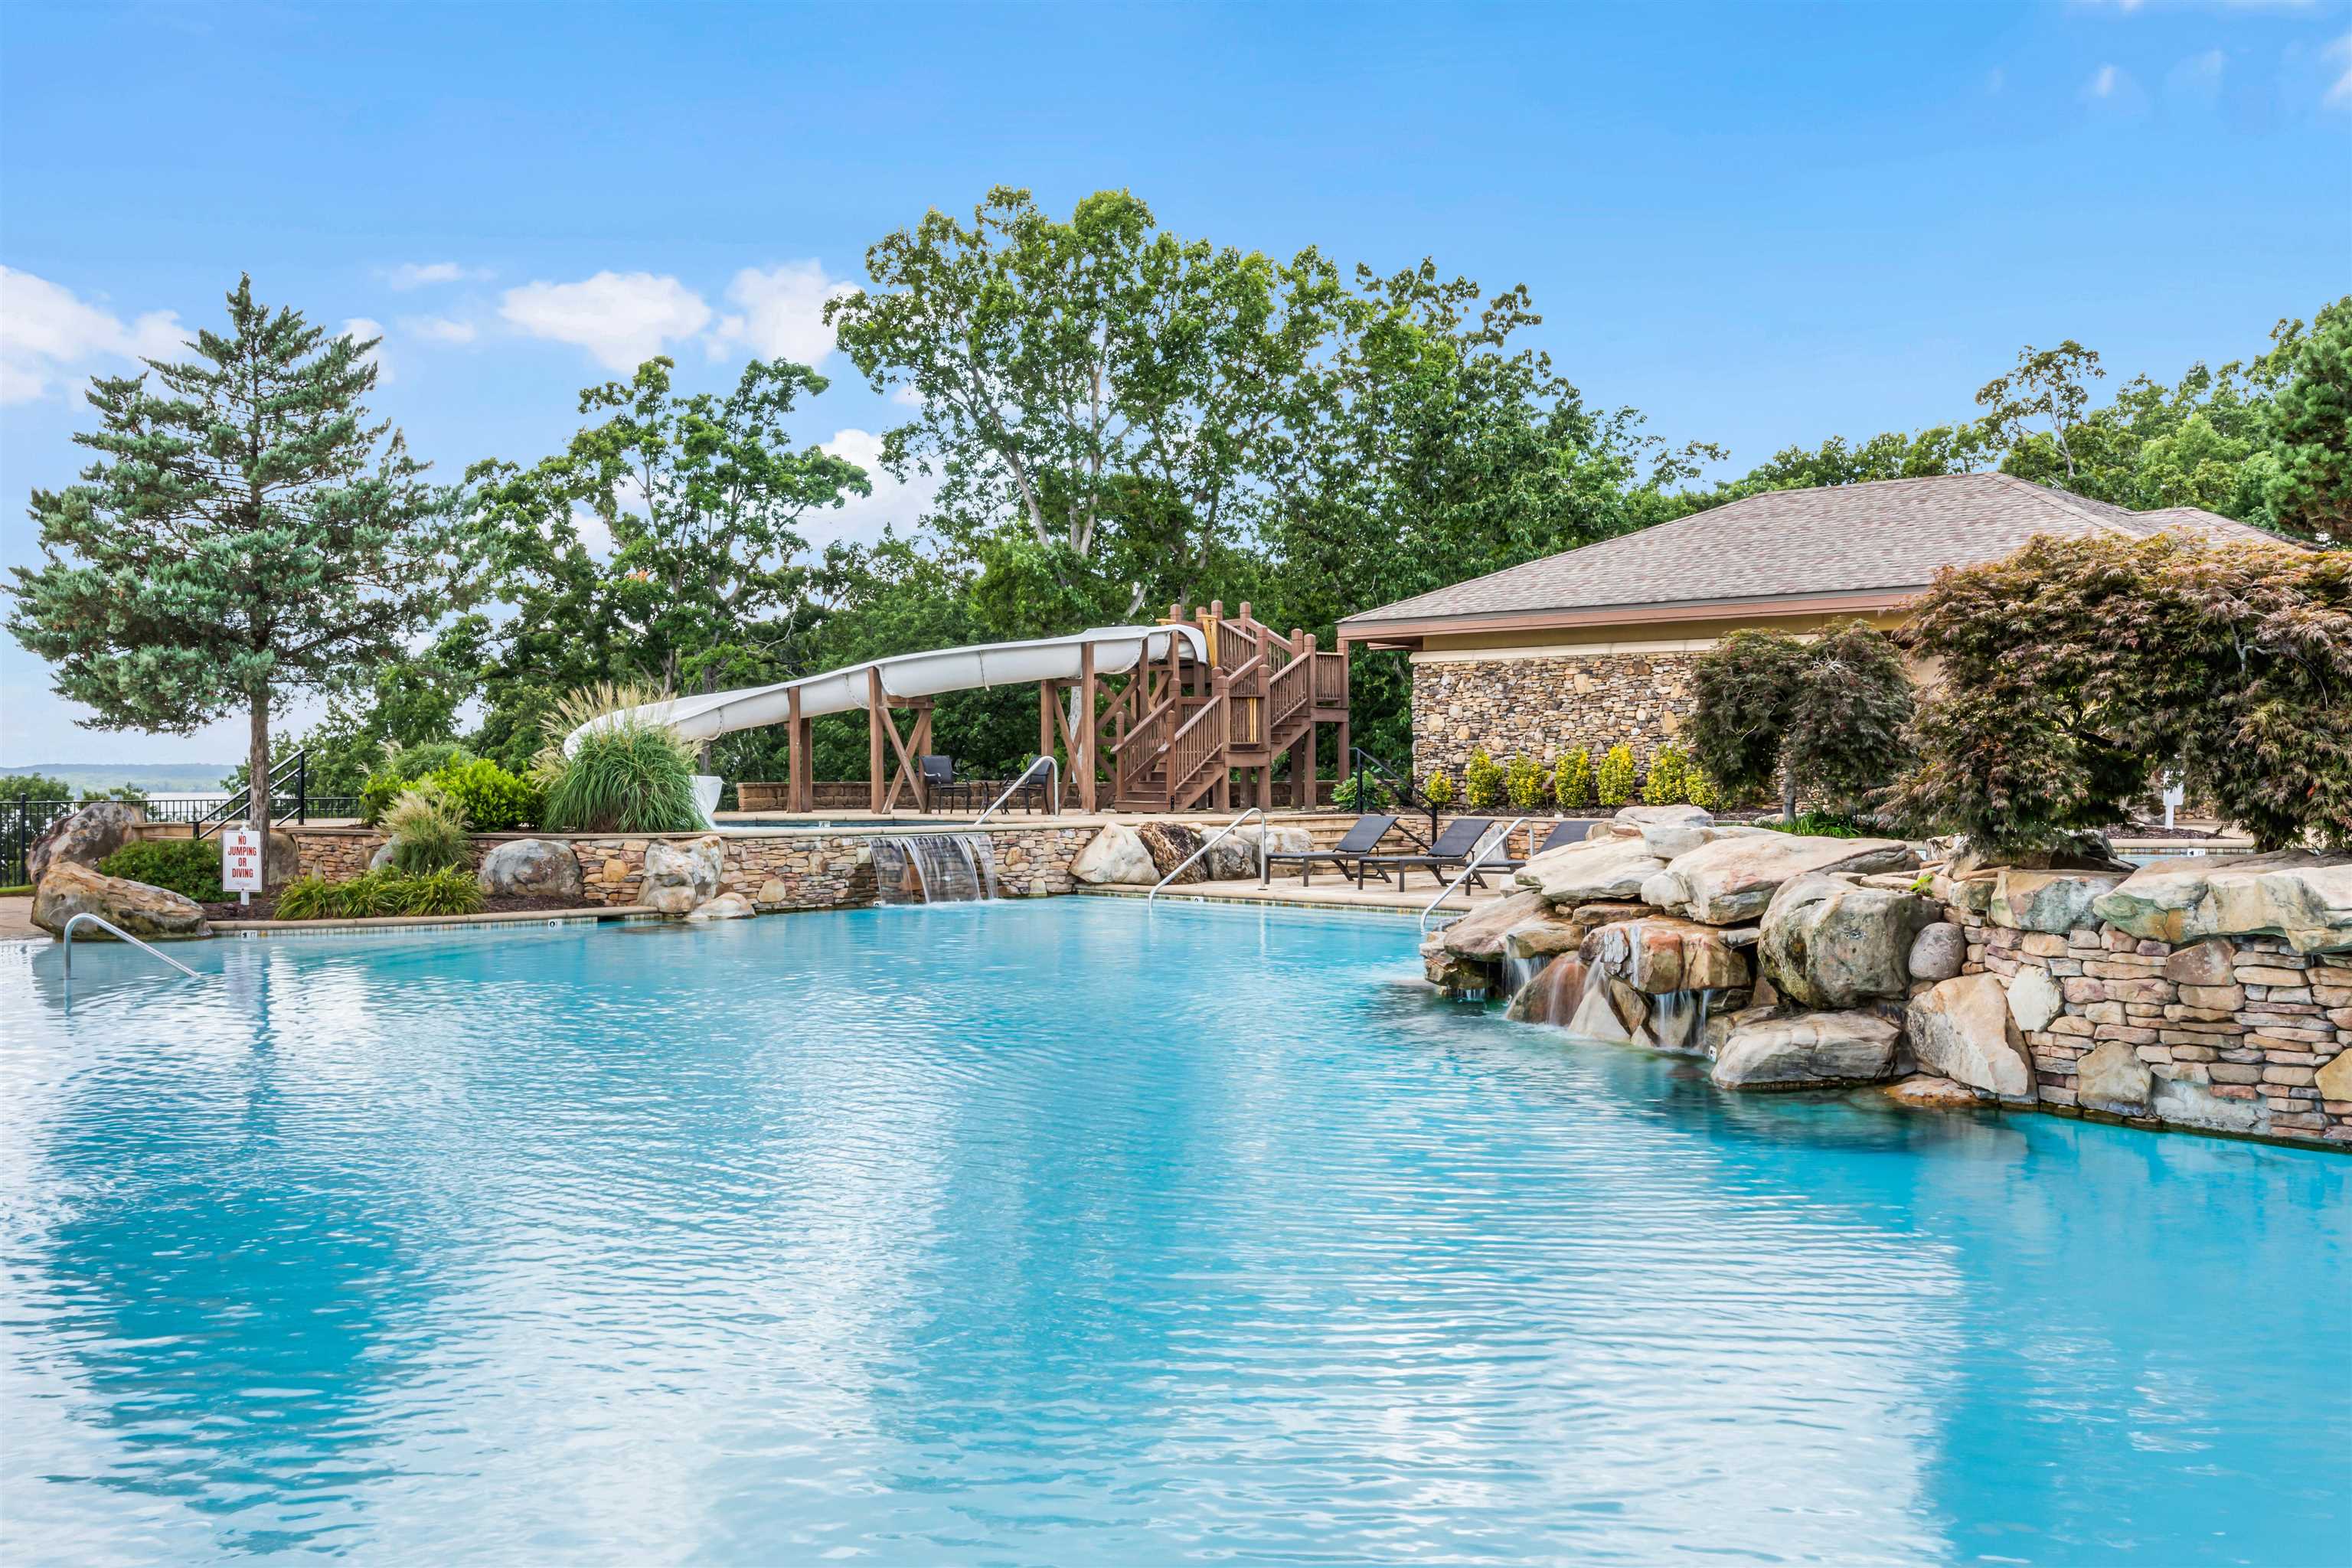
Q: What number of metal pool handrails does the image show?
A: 4